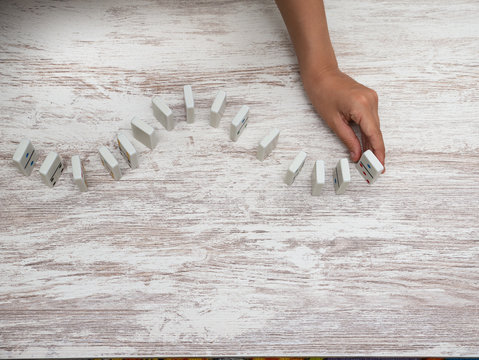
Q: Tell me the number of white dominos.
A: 15